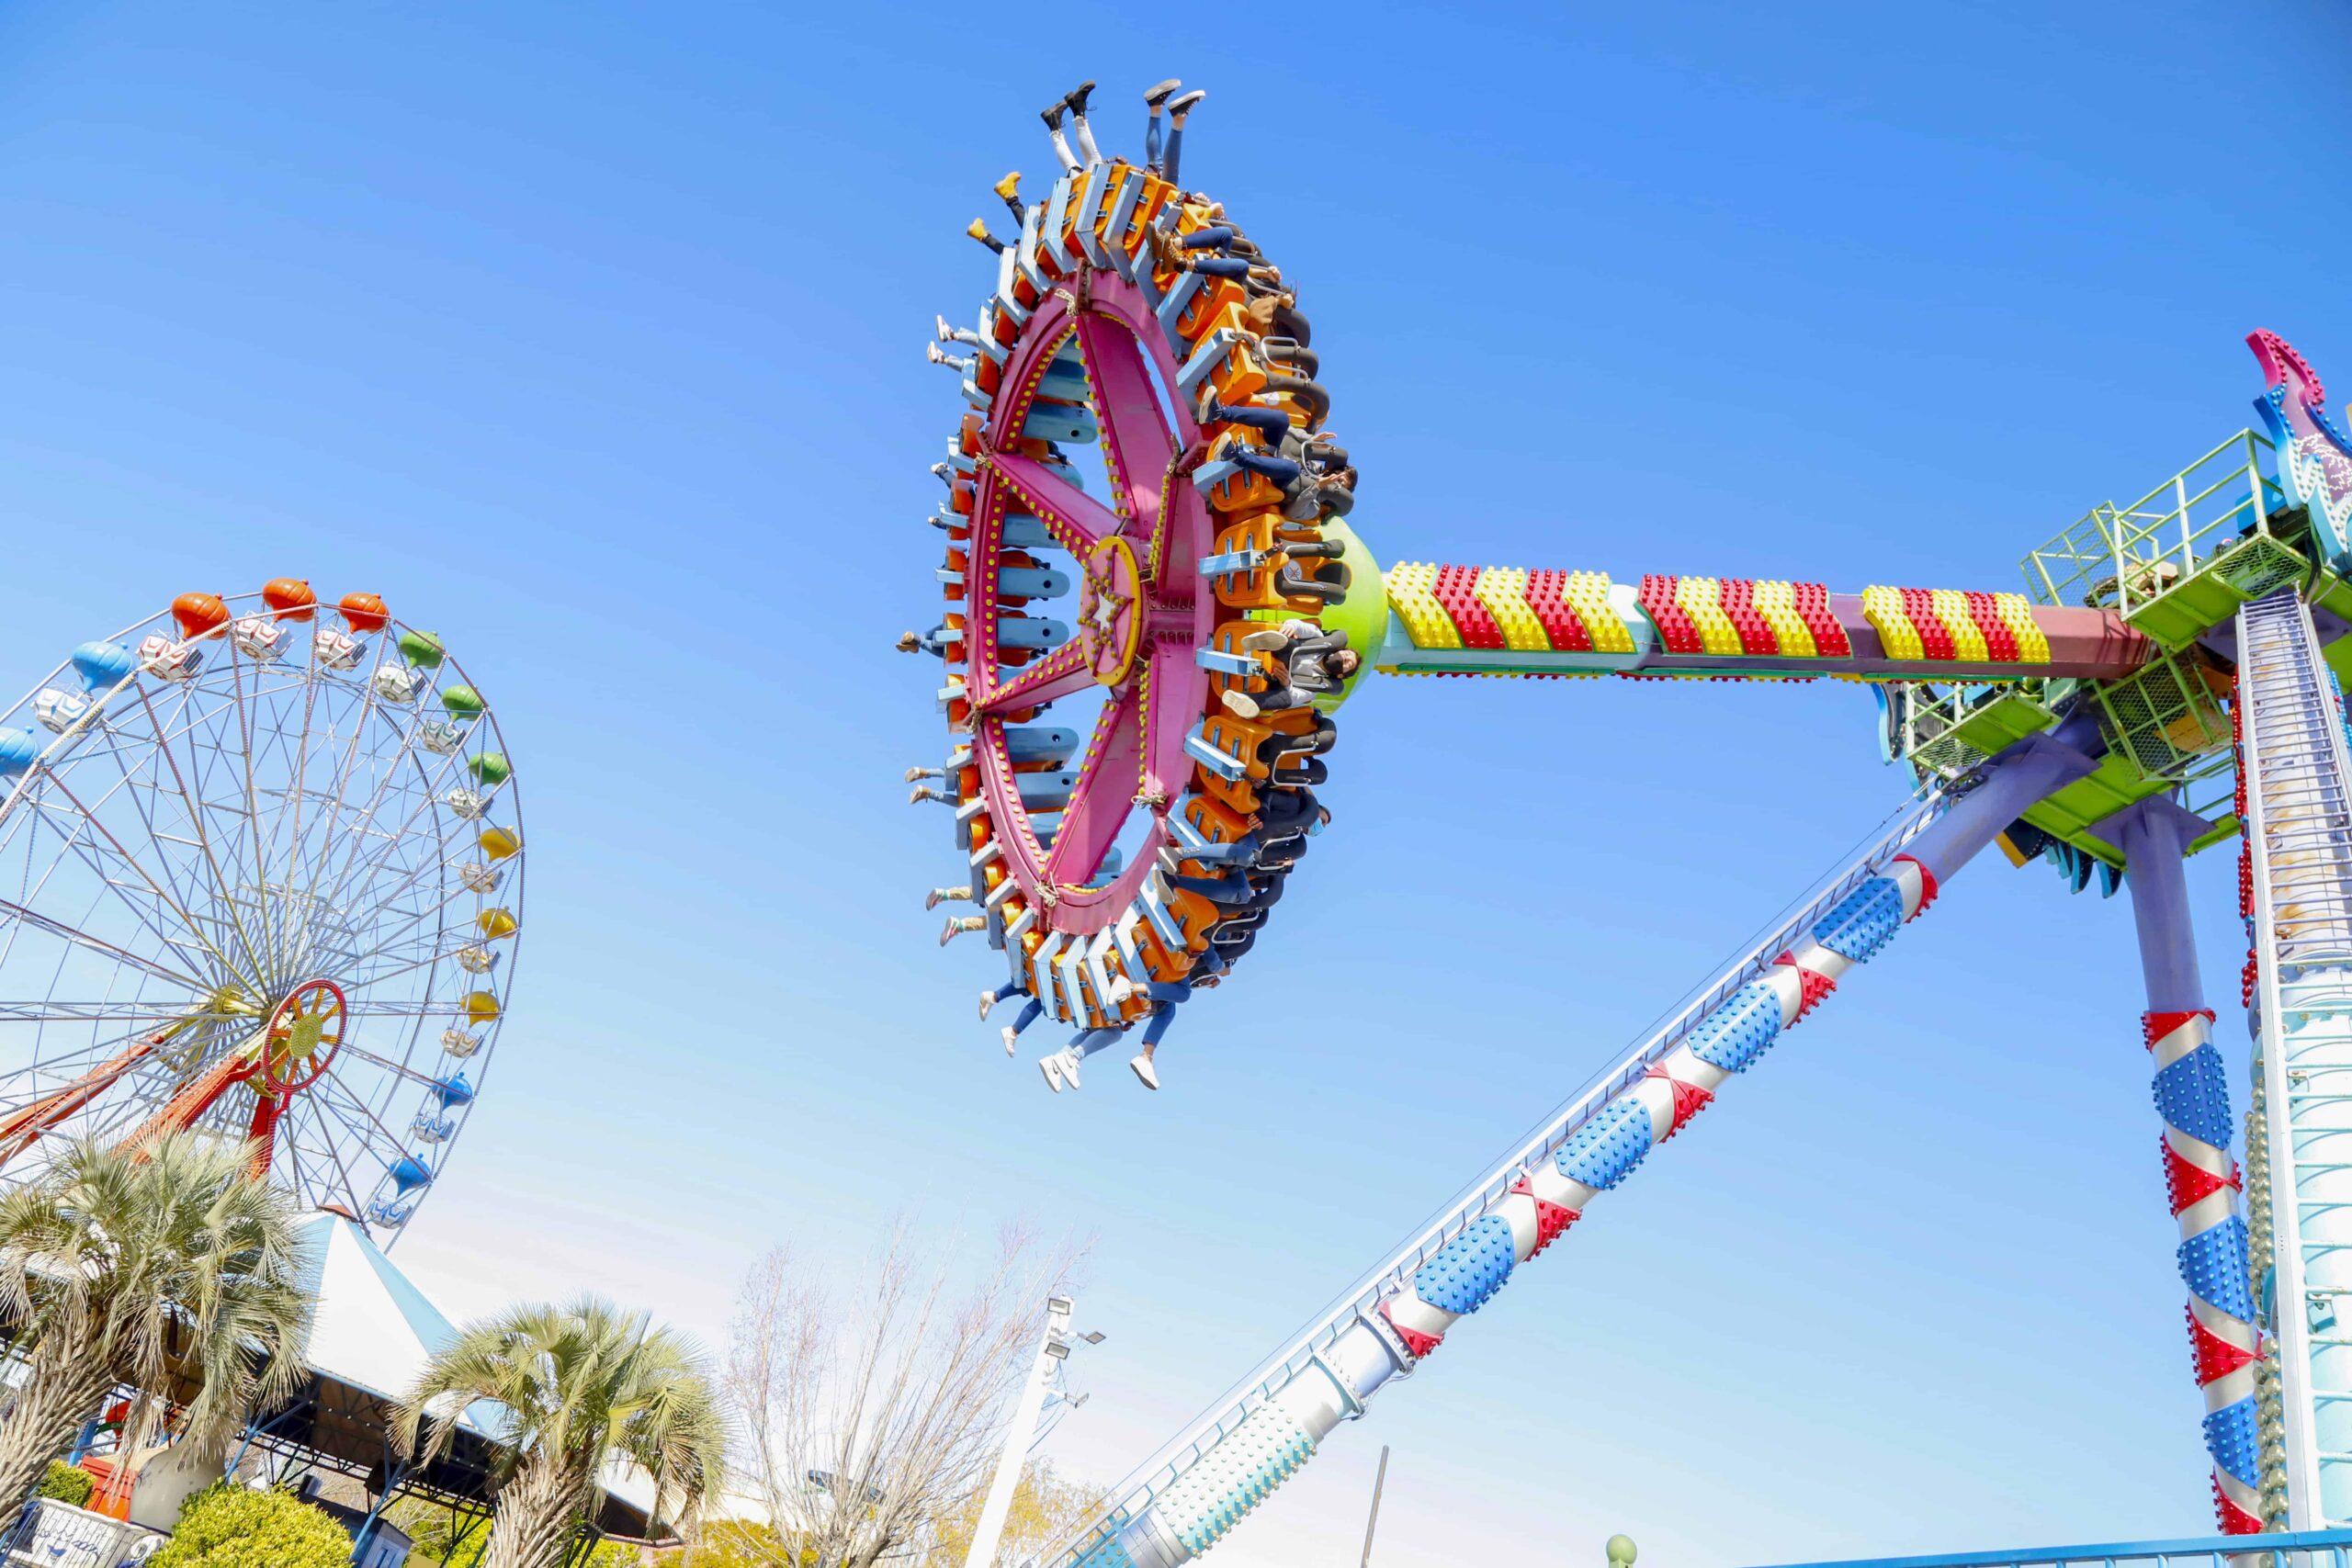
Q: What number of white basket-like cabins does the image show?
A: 12